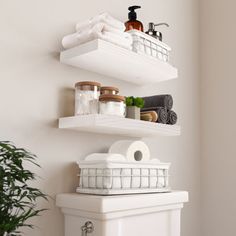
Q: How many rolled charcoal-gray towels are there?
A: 3